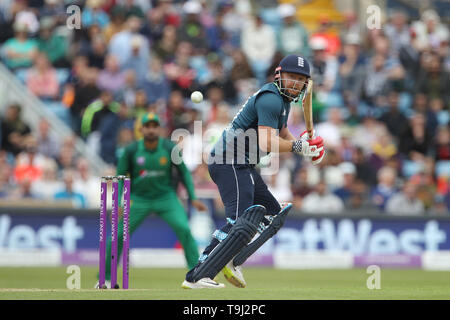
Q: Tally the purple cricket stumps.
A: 3